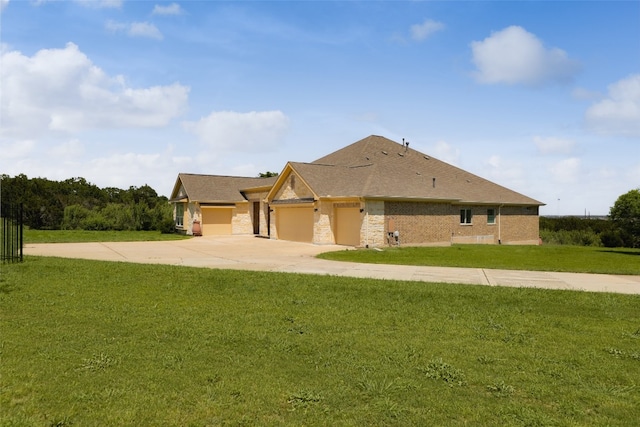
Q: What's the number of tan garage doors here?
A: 3